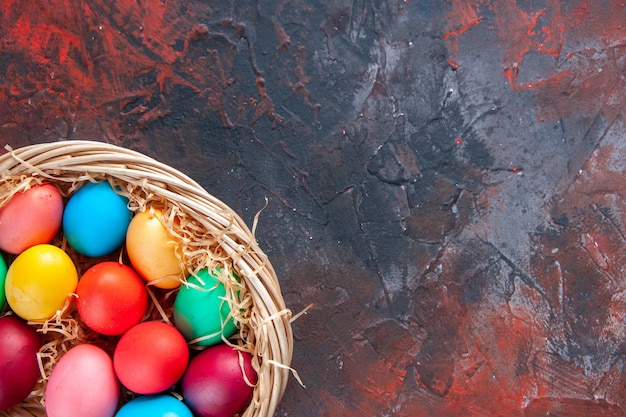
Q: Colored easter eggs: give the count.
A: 12